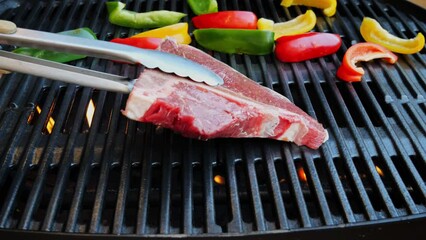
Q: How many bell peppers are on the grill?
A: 12